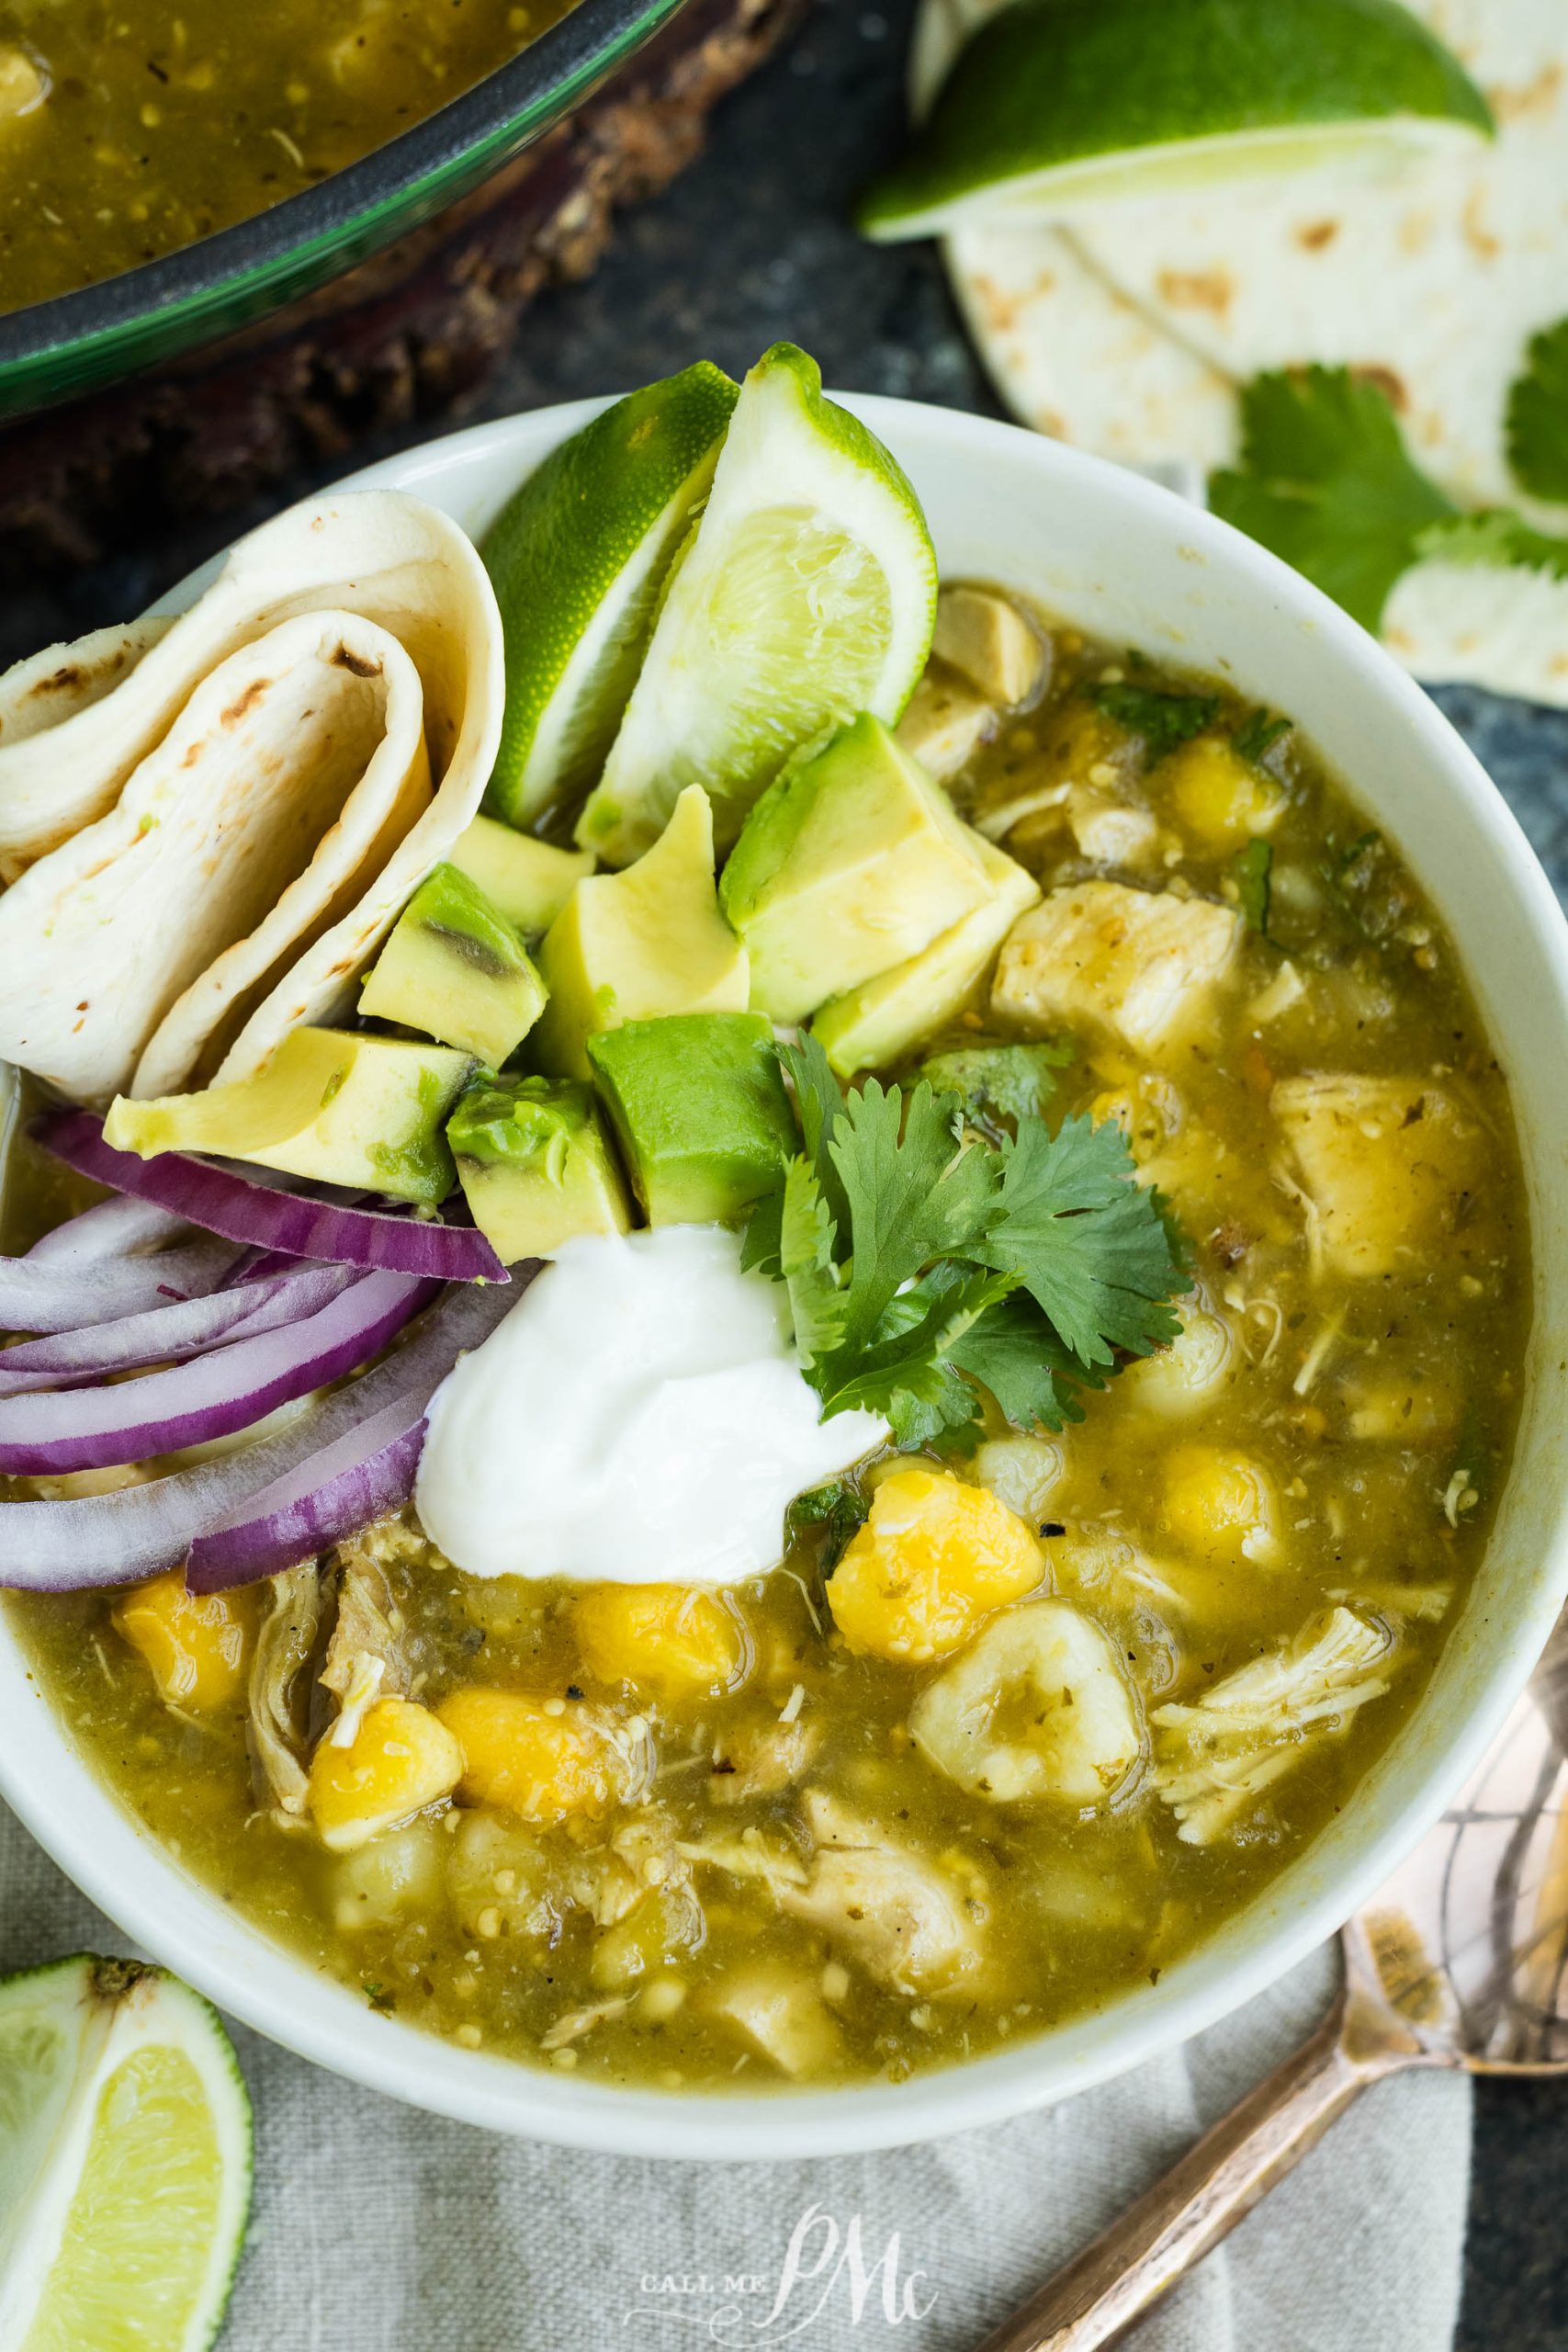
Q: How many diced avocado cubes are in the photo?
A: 8